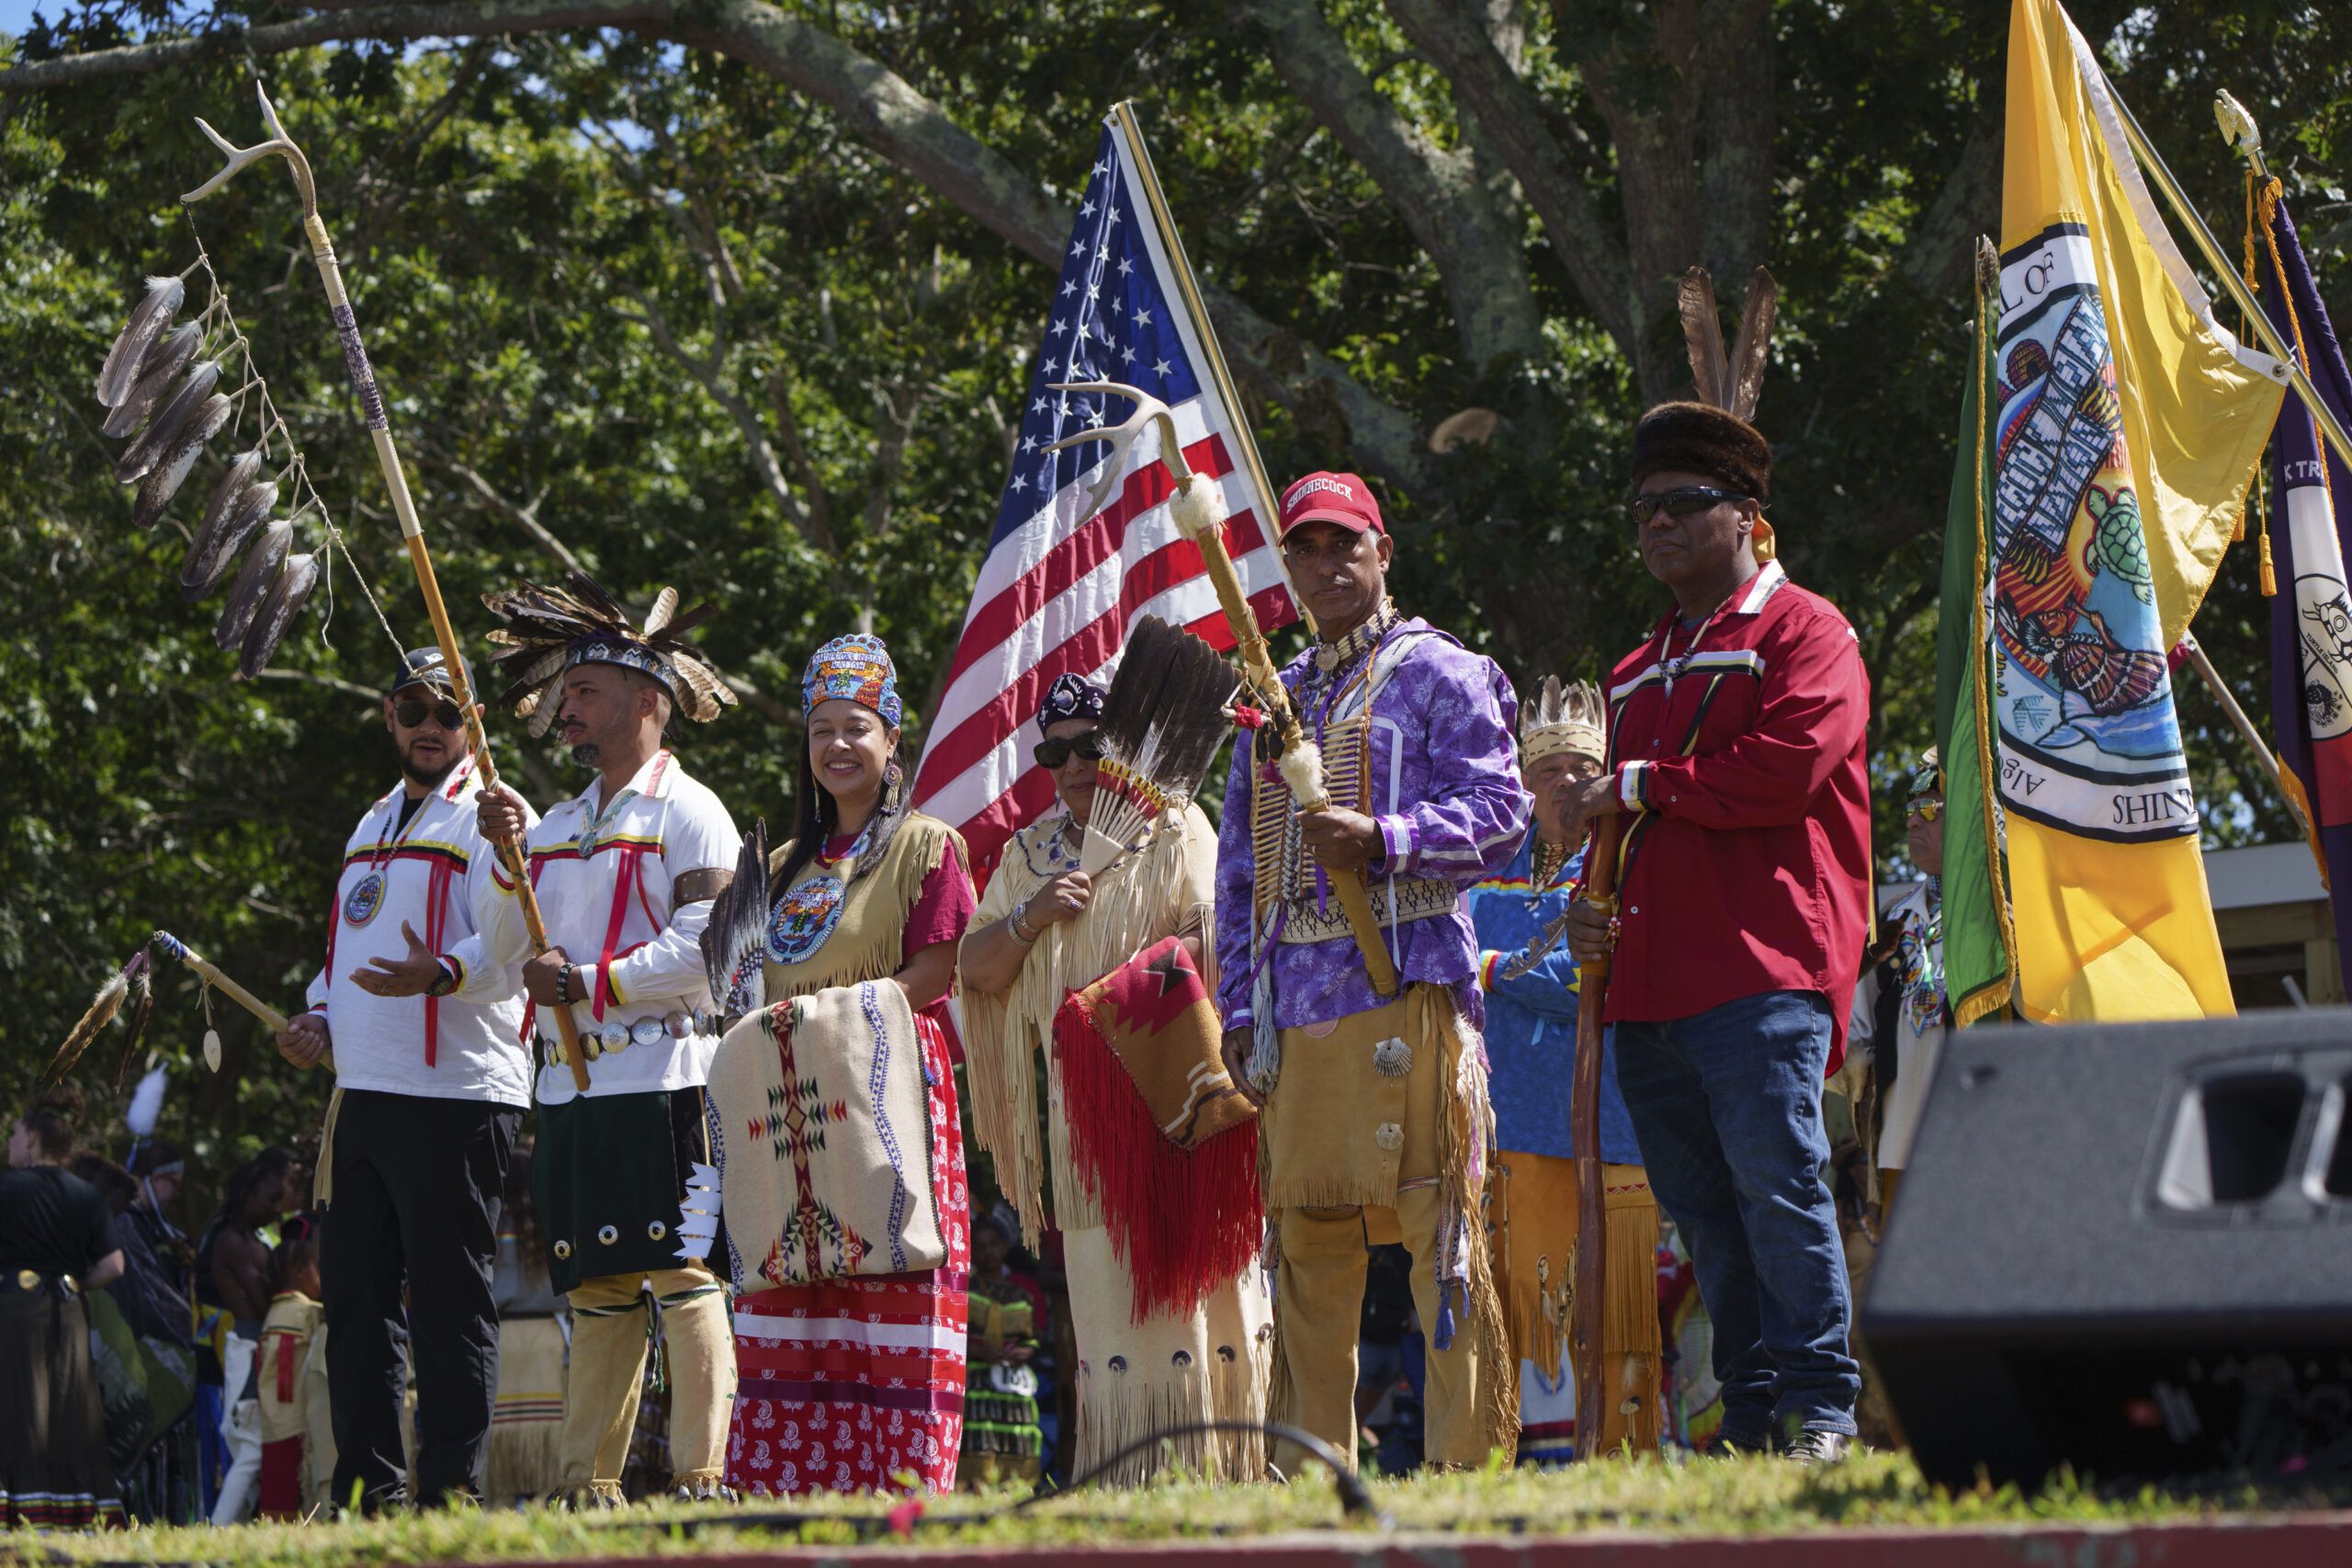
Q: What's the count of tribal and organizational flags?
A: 3